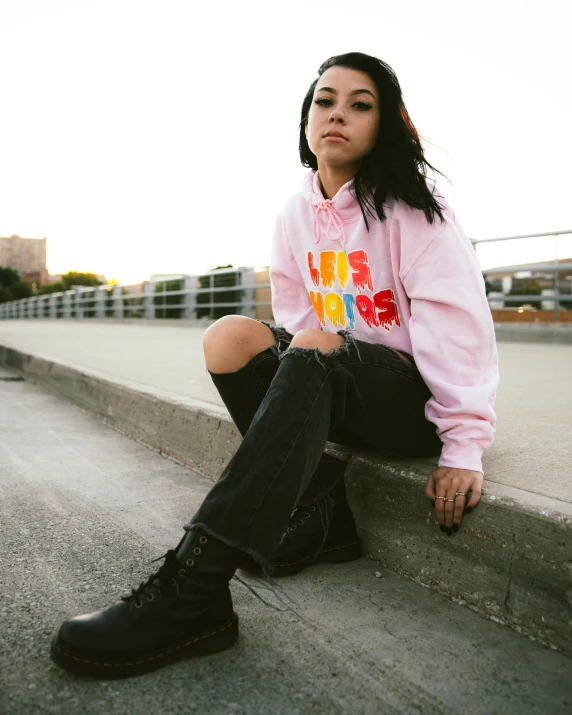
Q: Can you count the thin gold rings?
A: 3